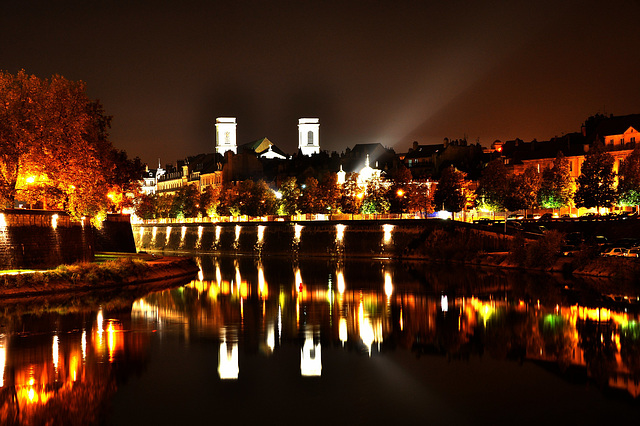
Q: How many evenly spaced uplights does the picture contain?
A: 11